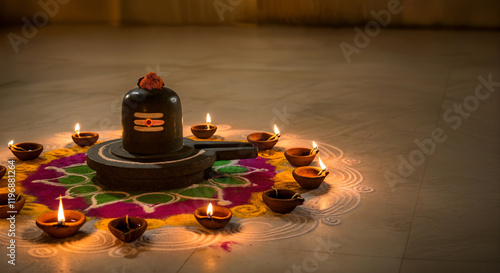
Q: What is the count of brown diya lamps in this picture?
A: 12